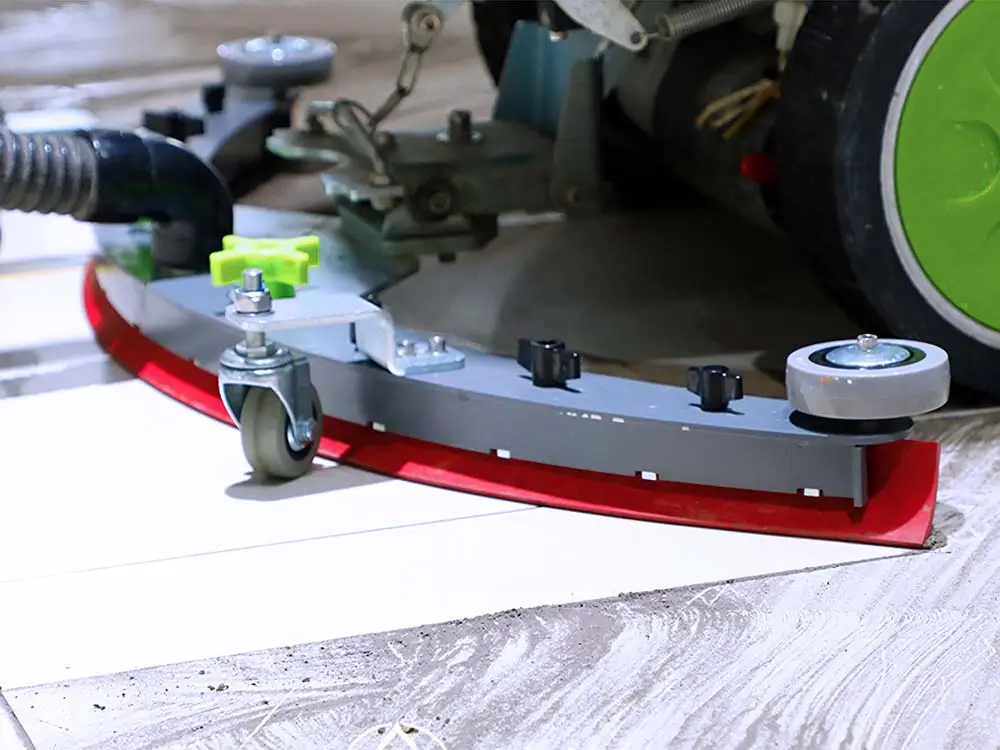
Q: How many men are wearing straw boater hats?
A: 0